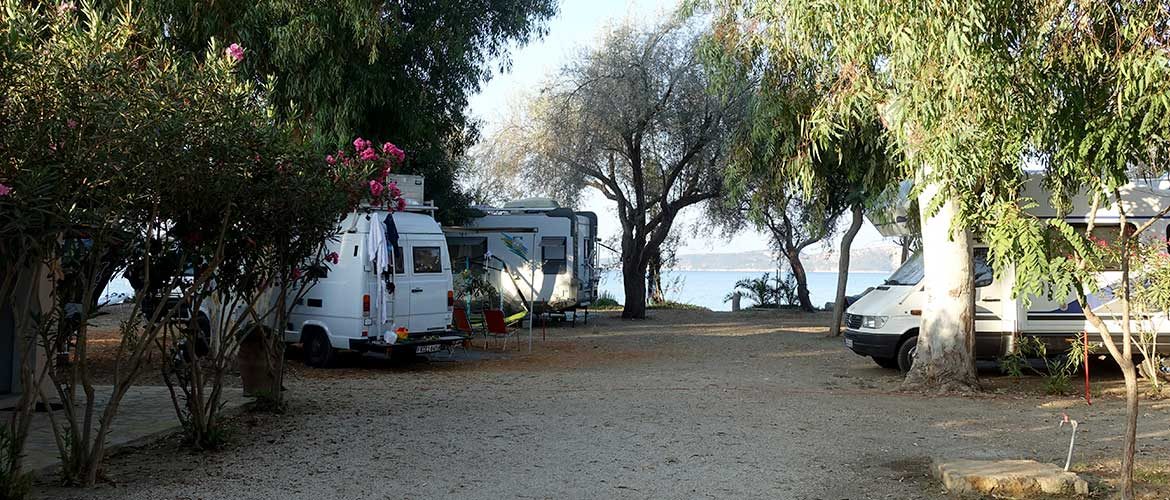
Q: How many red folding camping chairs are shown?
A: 2